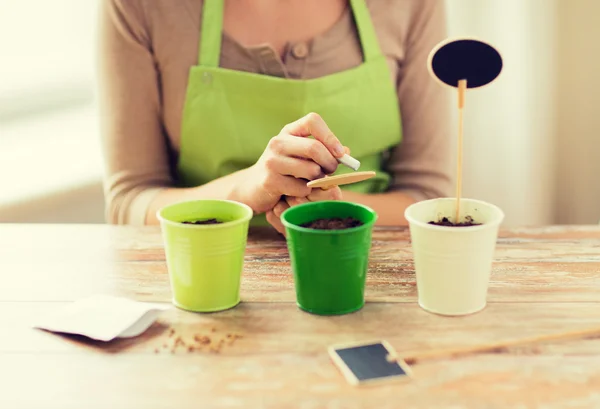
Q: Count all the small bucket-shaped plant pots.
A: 3